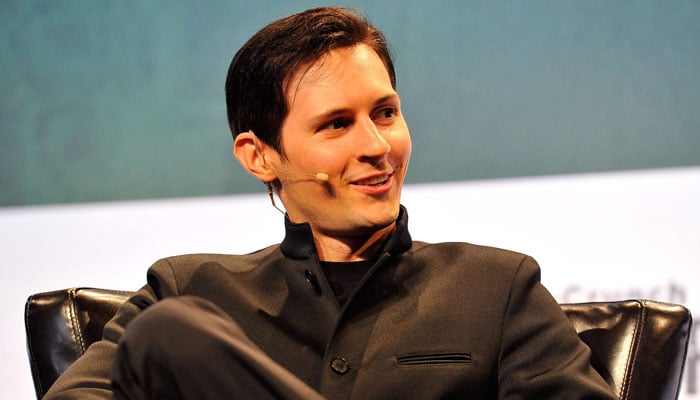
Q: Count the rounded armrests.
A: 2